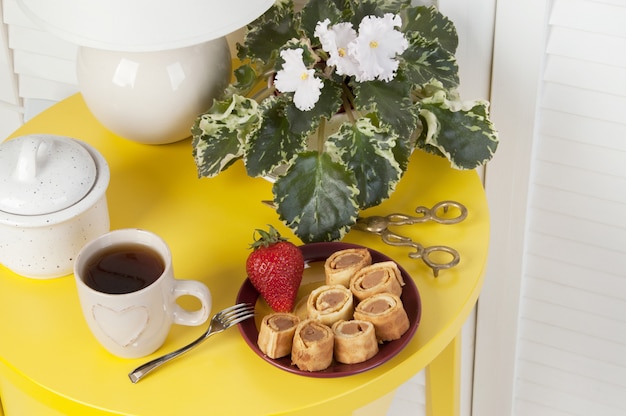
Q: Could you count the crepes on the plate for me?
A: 7